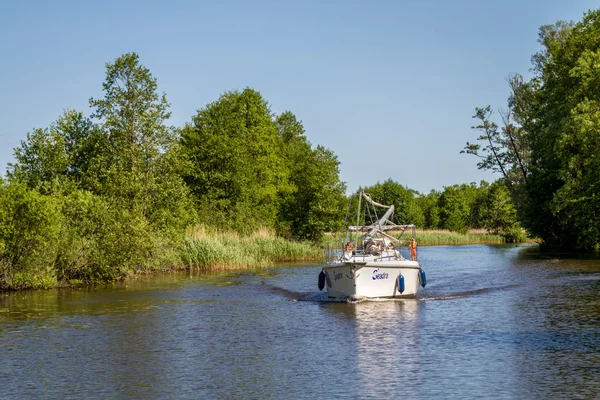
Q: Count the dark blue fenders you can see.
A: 3